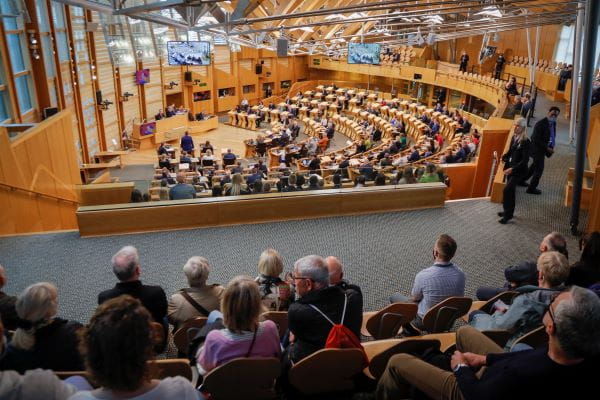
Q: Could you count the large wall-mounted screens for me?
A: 2